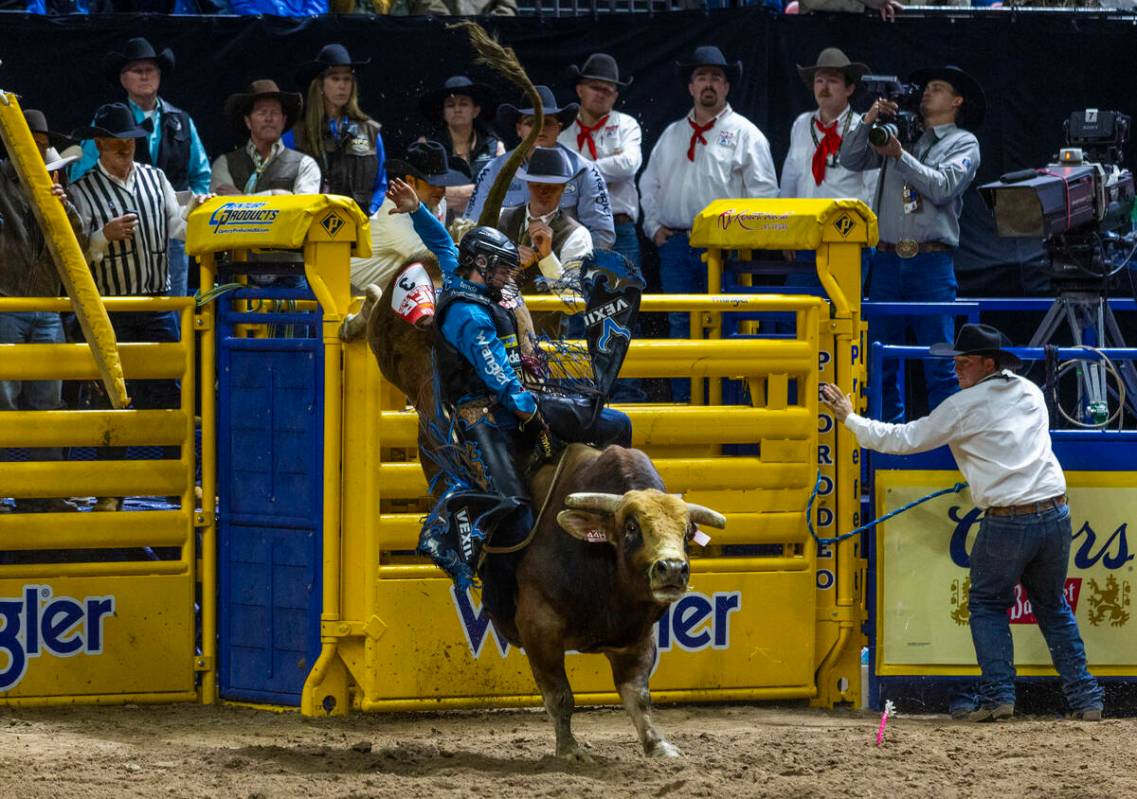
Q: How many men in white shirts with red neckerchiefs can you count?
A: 3